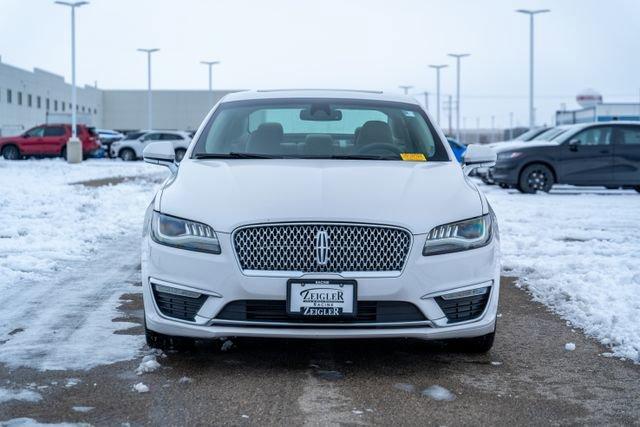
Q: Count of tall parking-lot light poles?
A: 7